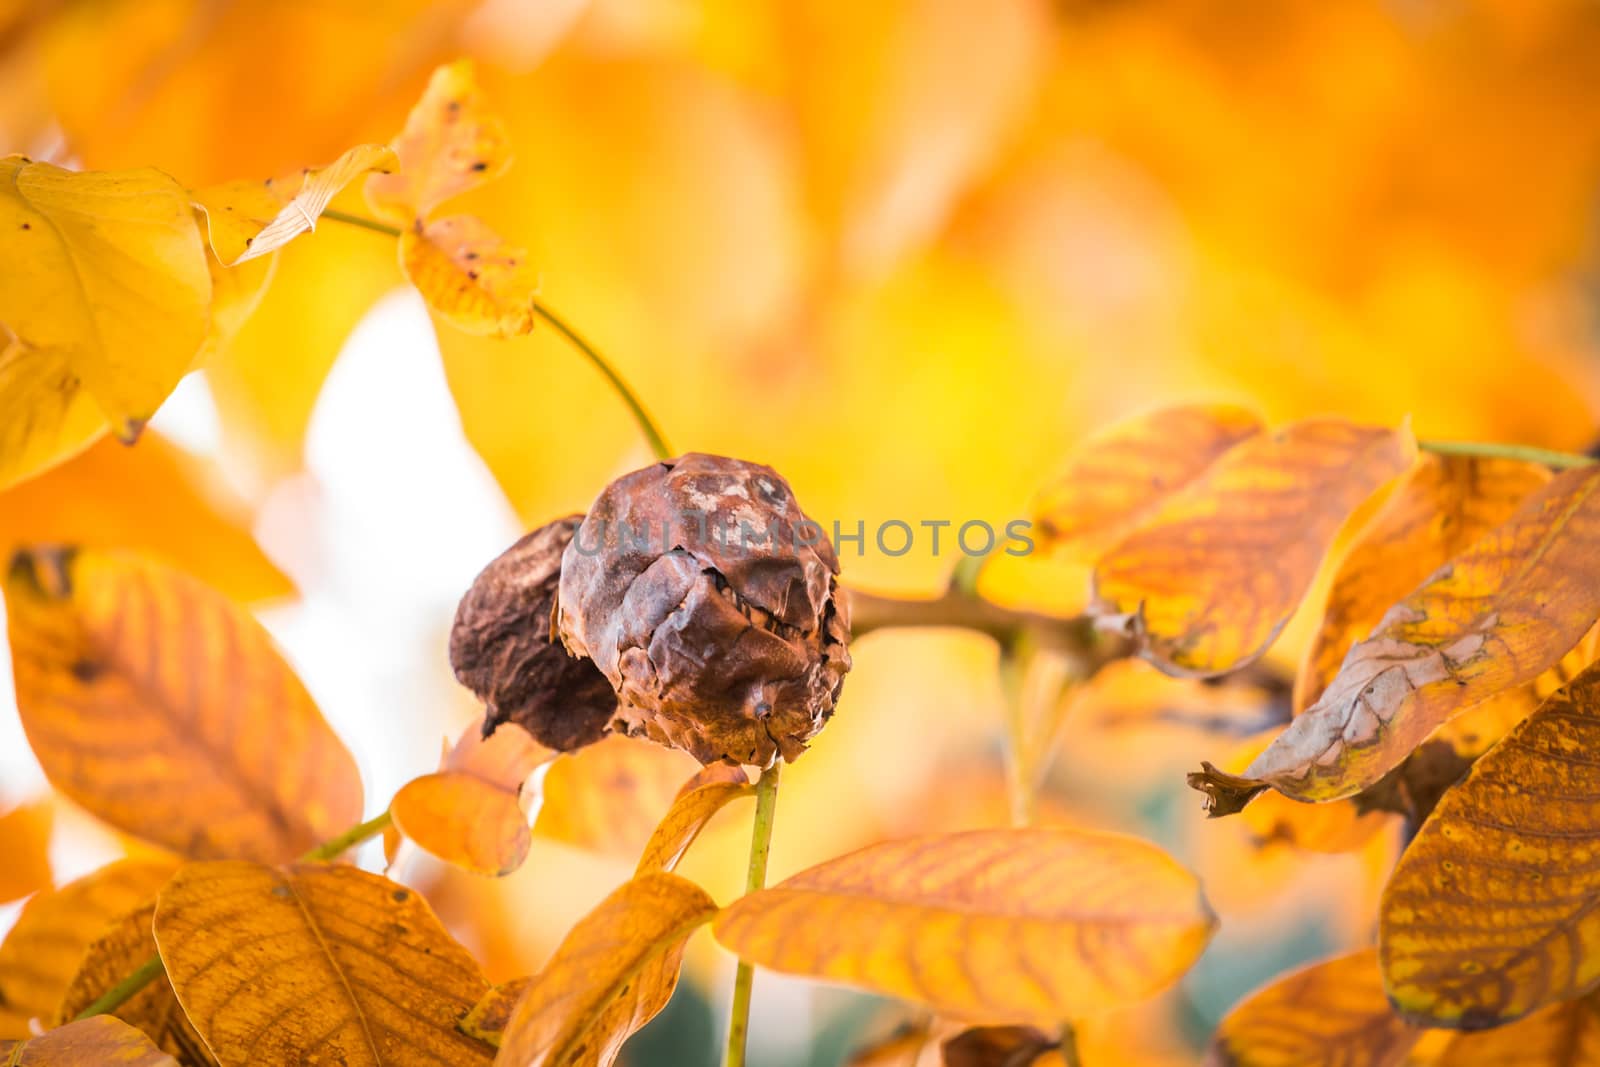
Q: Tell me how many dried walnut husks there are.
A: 2